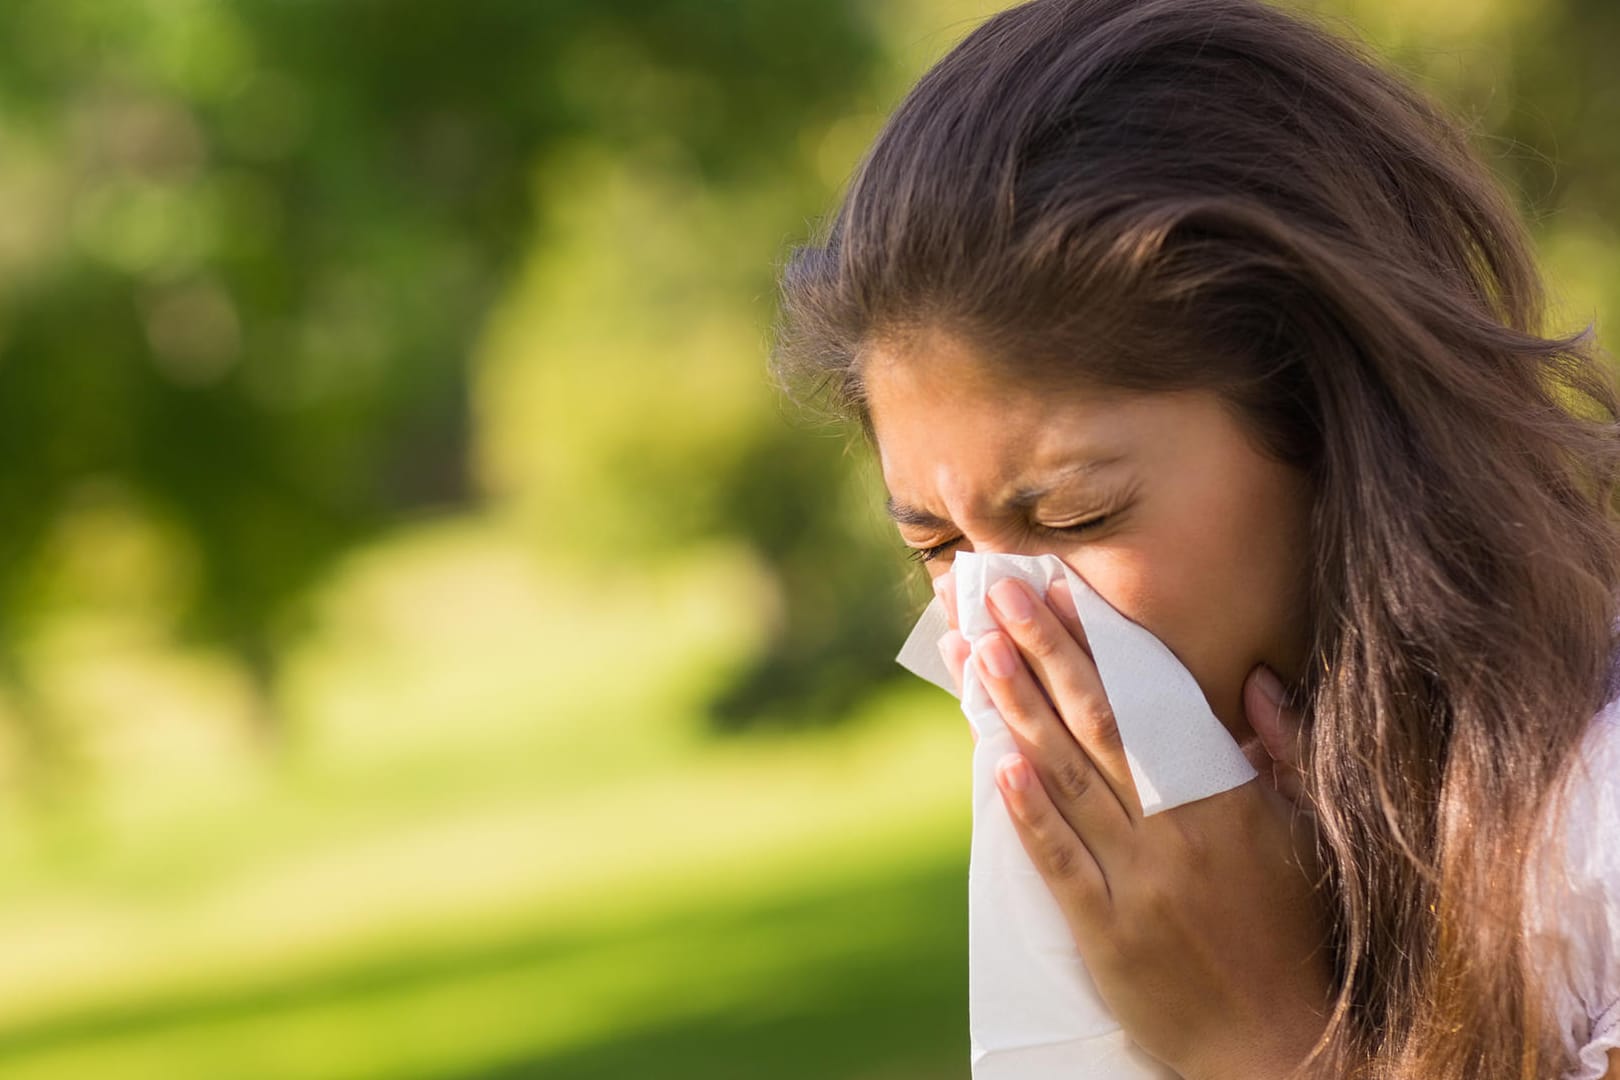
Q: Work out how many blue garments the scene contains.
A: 0